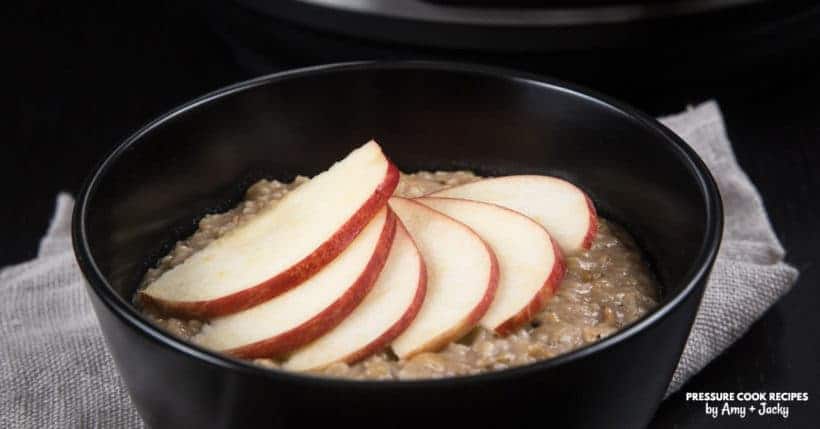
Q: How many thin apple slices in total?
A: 6